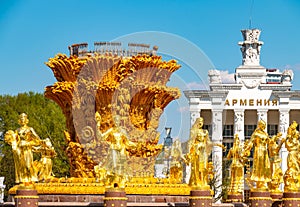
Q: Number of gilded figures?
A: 9